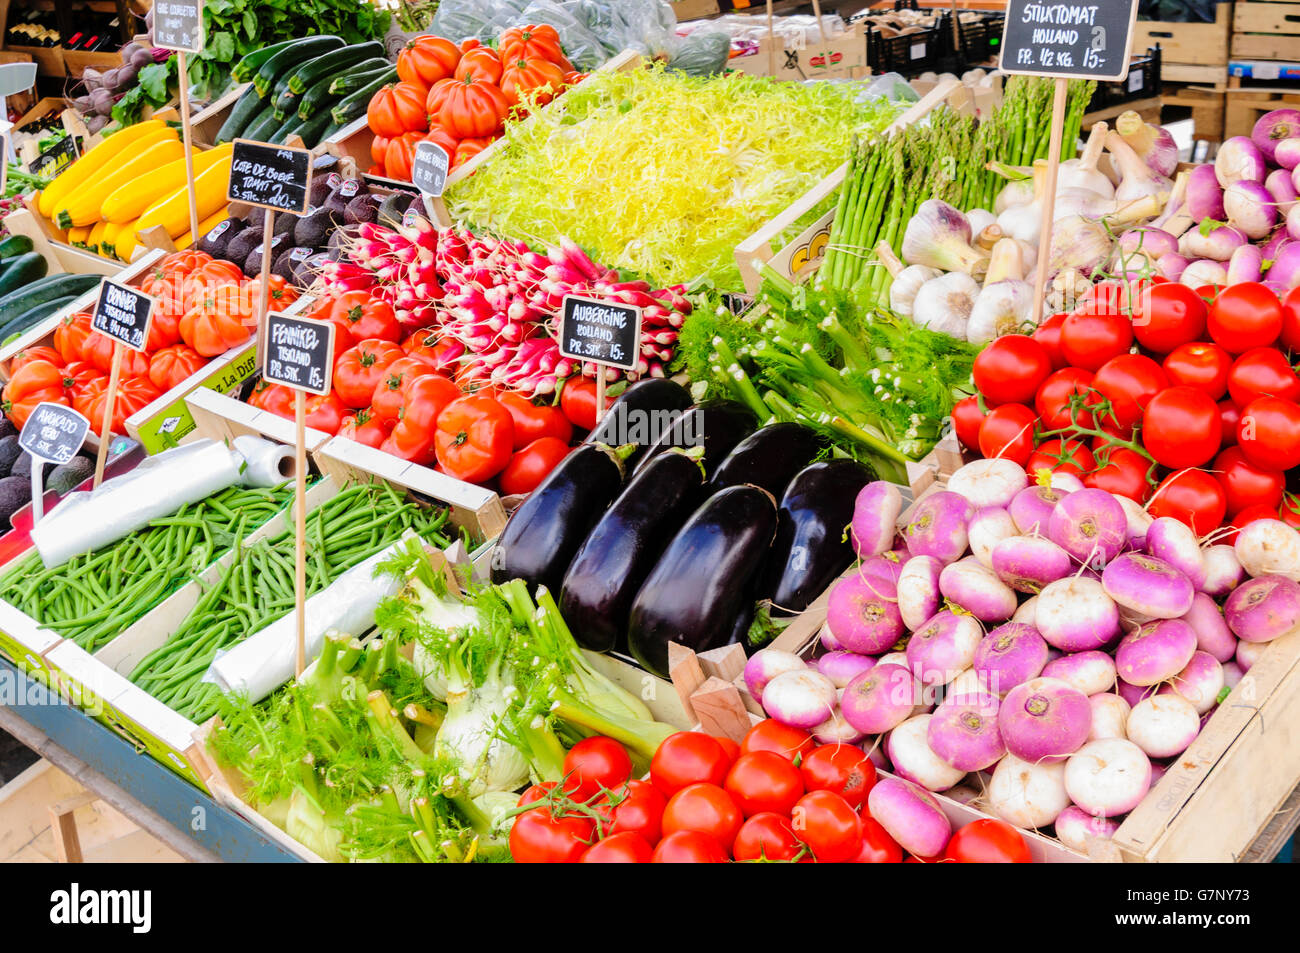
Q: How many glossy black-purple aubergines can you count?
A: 7